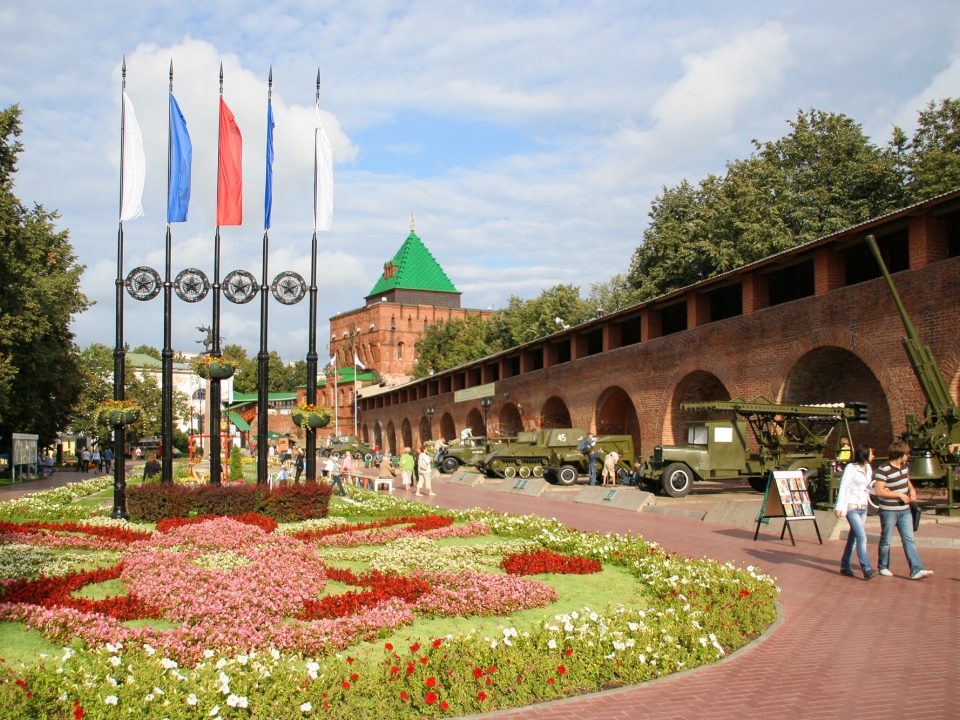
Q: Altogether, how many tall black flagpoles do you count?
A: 5